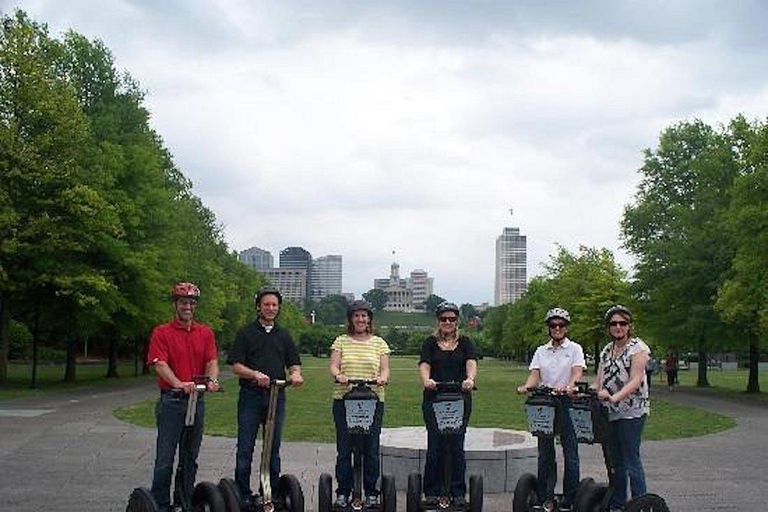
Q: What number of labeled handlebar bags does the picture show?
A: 4